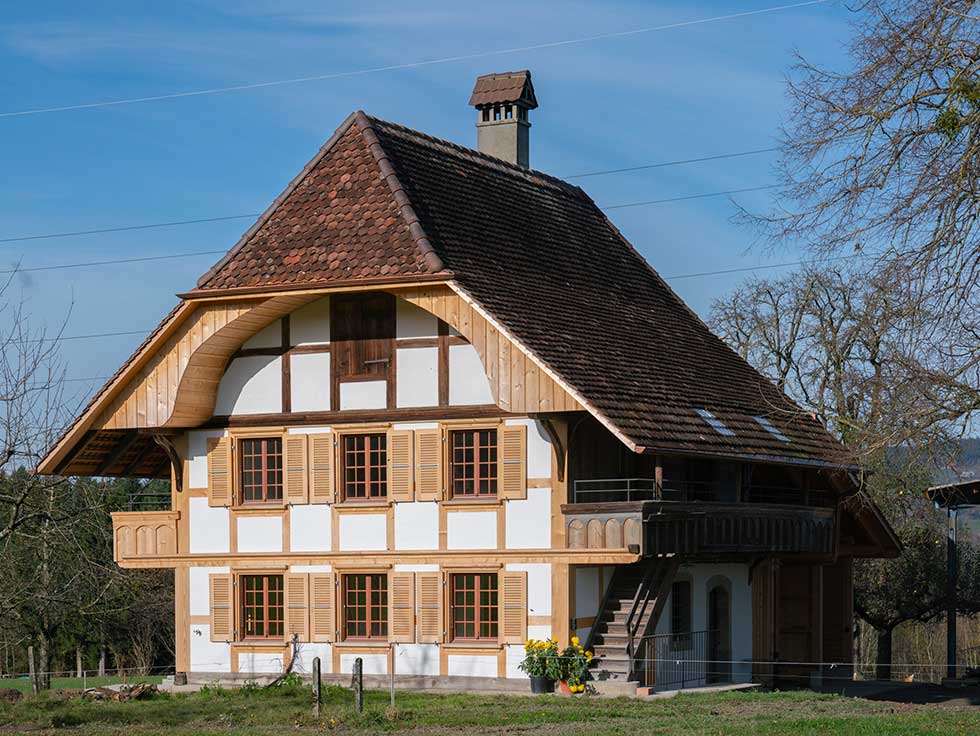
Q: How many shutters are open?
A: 12